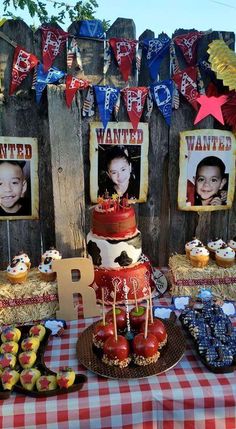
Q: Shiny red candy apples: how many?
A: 6